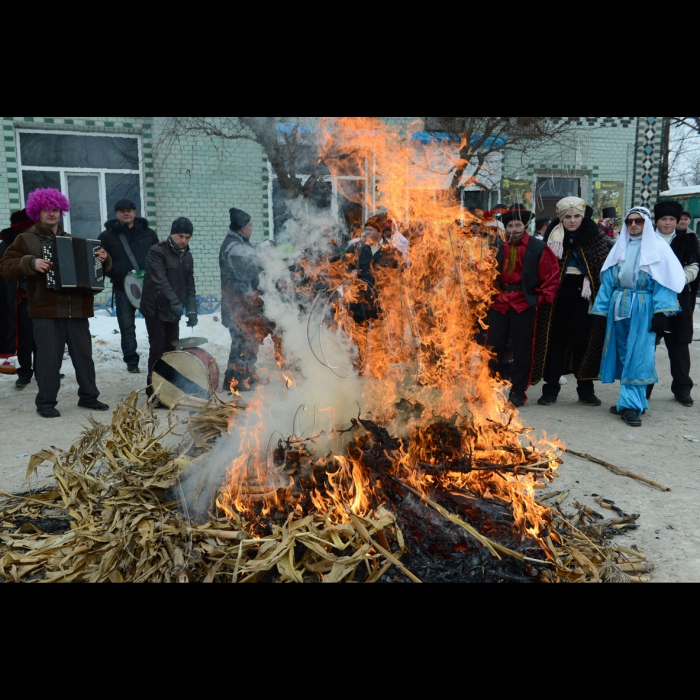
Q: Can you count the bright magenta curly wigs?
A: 1